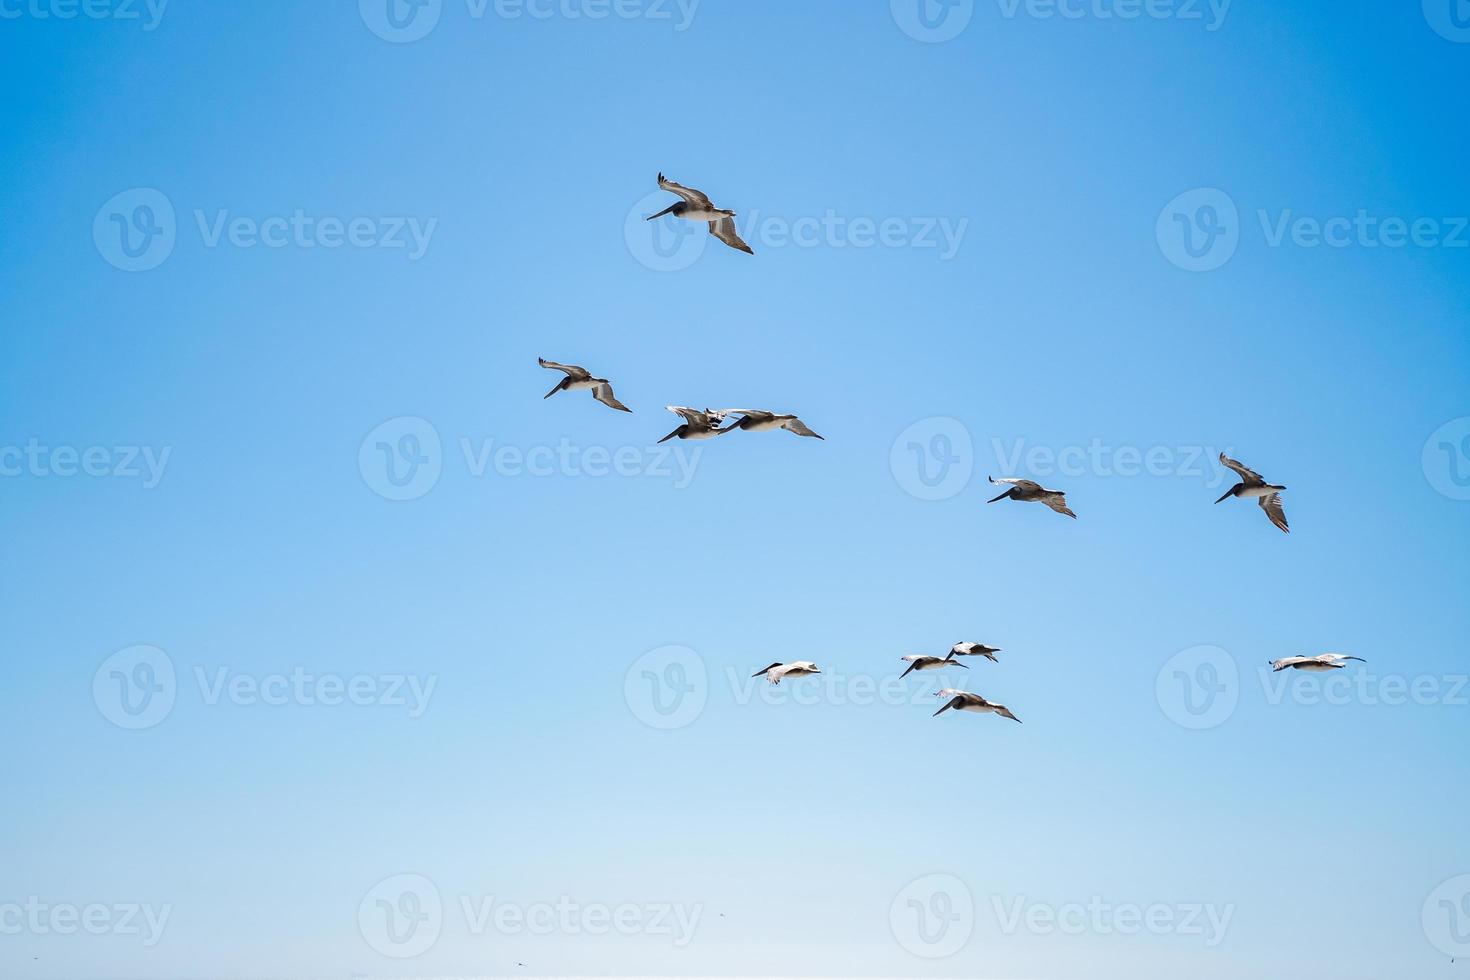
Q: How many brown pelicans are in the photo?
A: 11